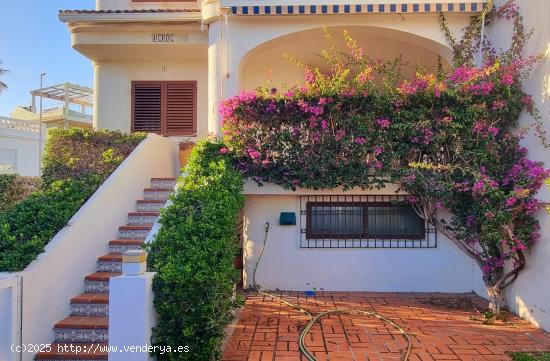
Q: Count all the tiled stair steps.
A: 11